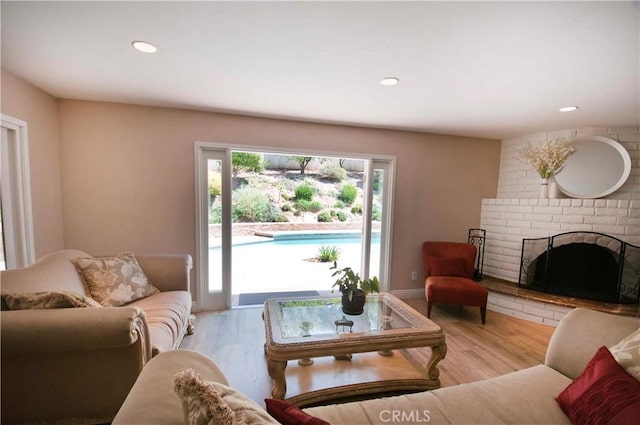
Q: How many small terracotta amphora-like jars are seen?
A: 0